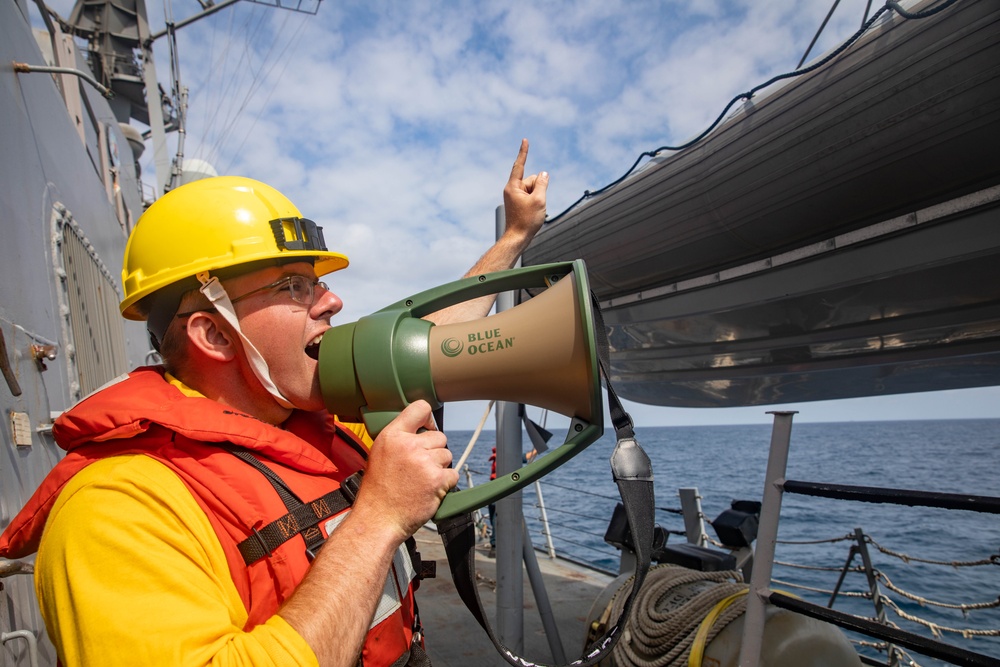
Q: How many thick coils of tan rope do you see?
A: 1